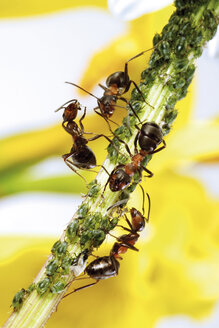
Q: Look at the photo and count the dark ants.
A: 4